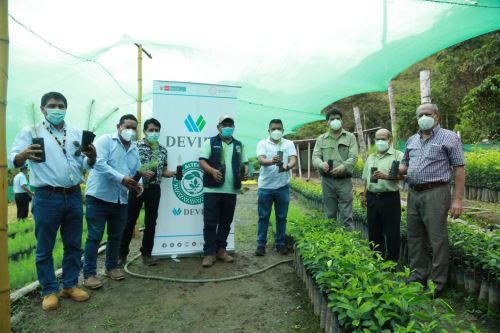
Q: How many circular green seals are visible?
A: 1